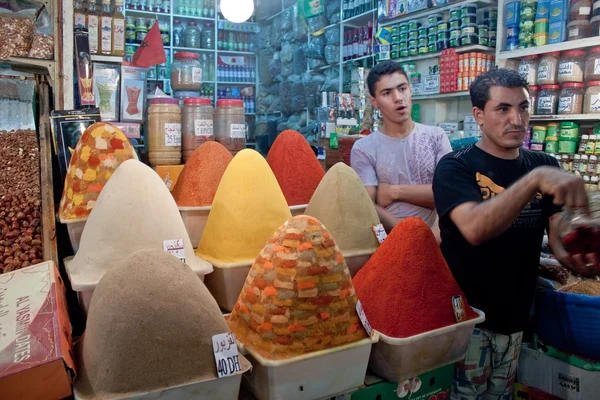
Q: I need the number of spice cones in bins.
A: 9